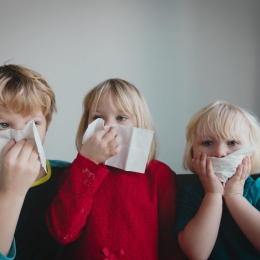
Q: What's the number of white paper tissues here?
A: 3